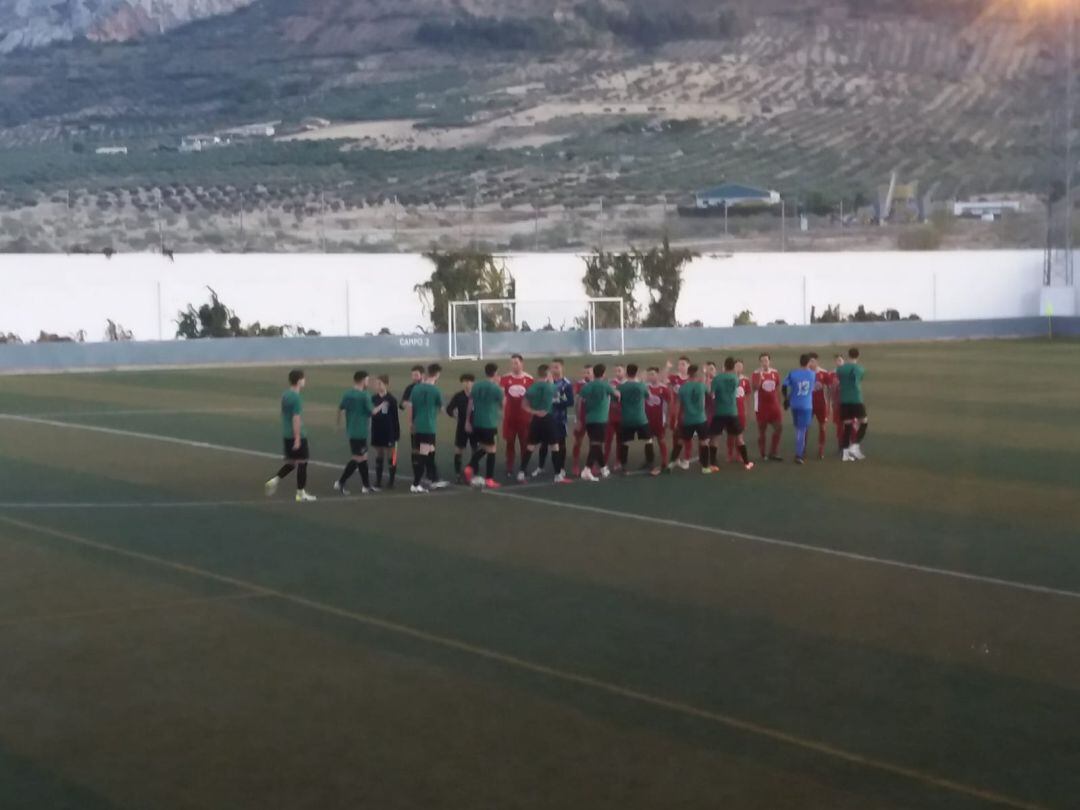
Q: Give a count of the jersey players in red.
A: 10